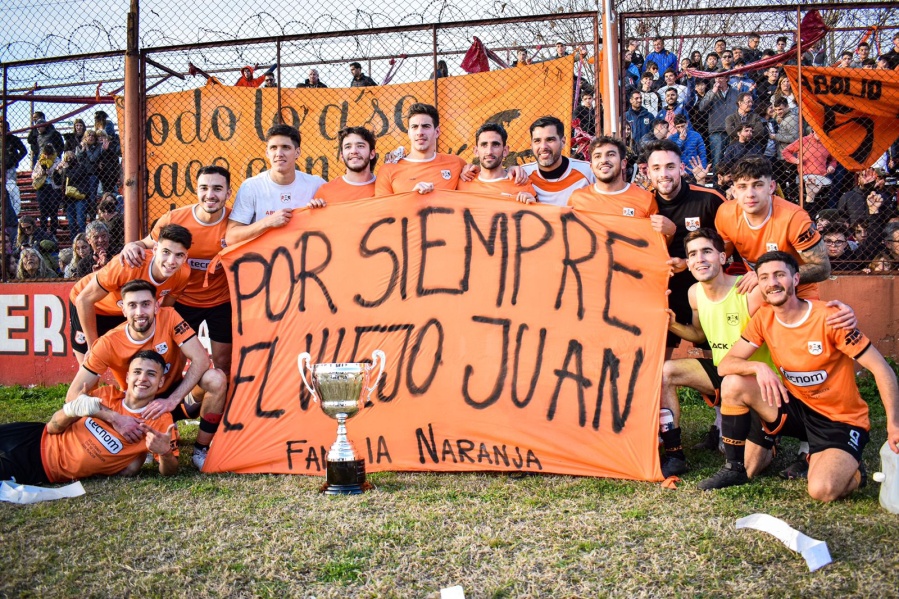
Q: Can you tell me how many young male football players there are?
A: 14